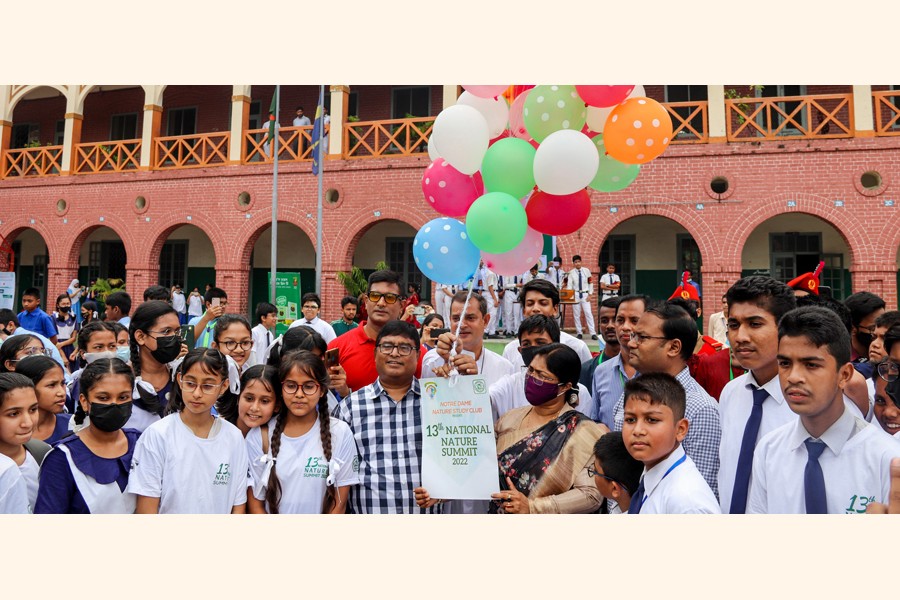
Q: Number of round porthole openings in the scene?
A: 6